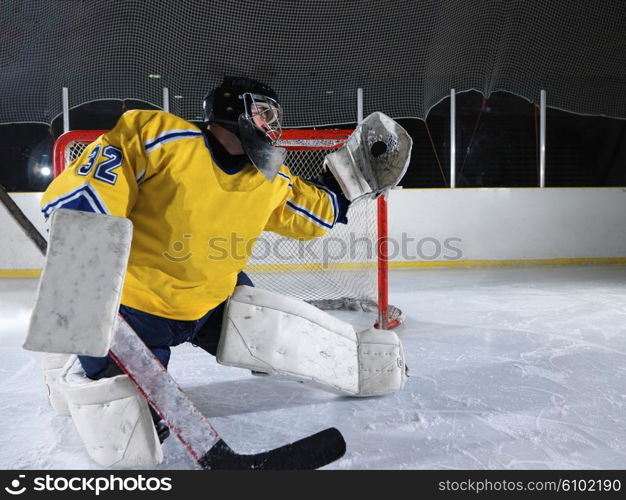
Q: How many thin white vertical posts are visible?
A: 5